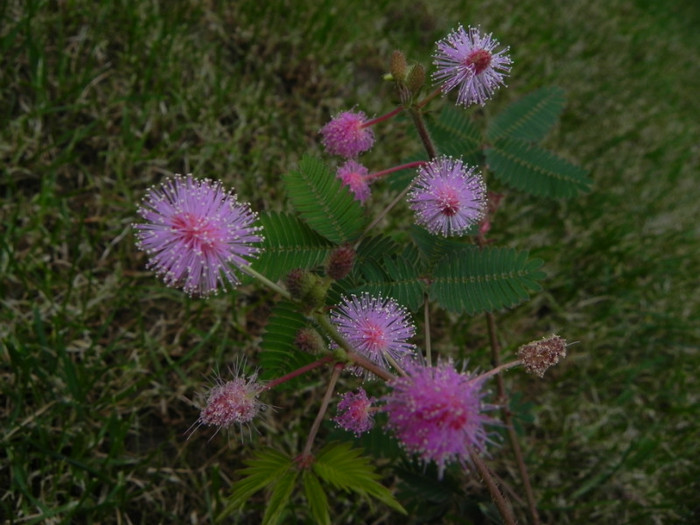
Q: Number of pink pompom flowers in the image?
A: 9